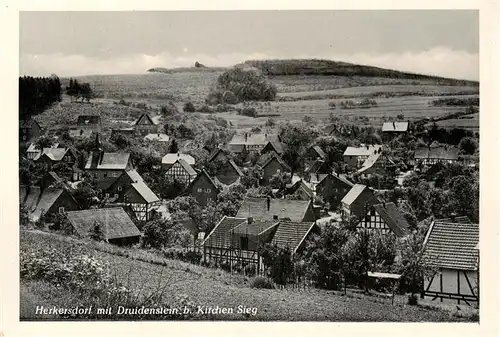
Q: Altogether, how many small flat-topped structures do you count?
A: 1